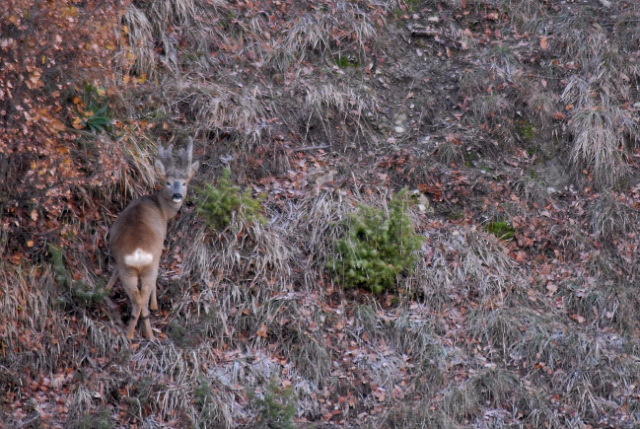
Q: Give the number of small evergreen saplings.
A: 2